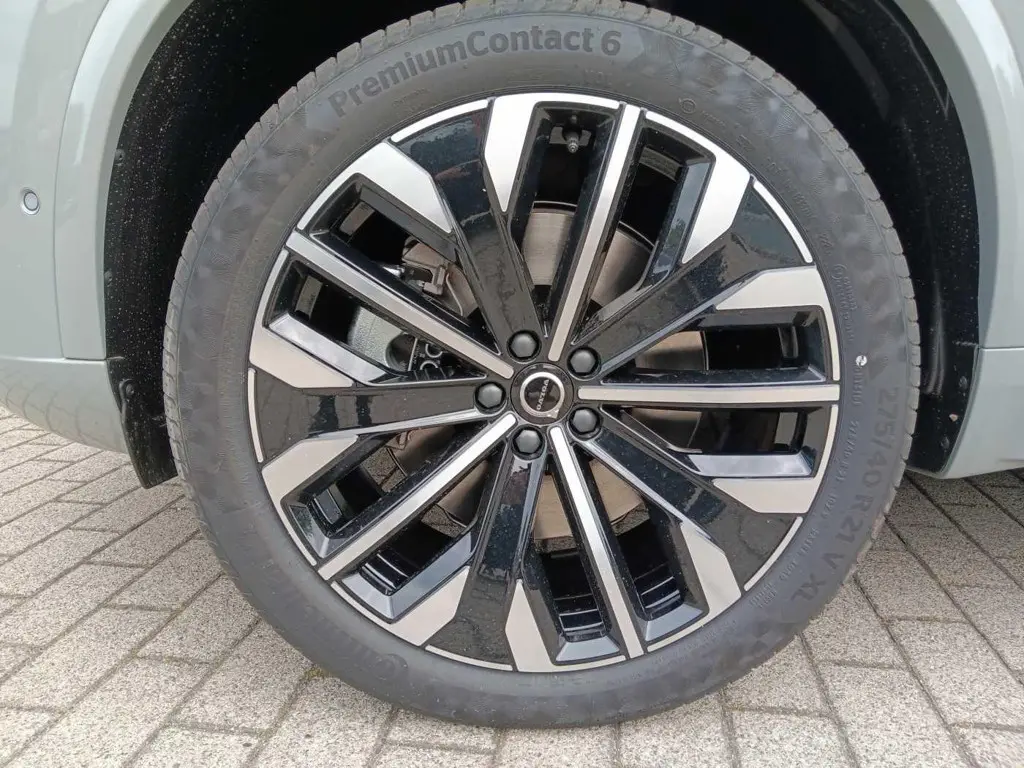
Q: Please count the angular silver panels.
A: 10